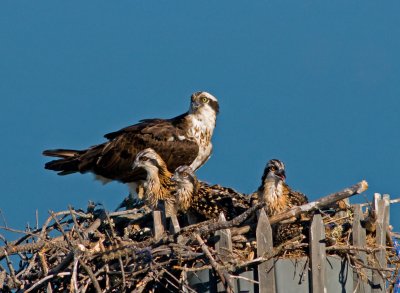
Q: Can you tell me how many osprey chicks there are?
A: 3